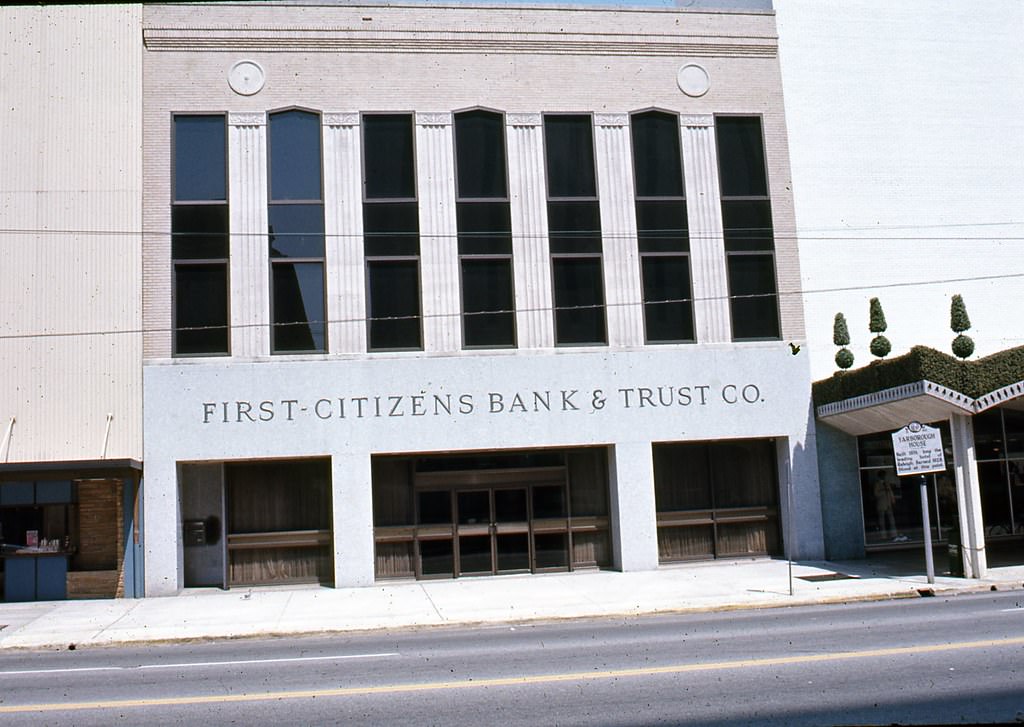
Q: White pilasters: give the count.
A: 6